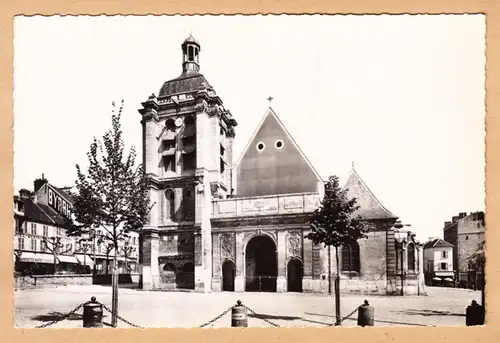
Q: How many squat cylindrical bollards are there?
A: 4